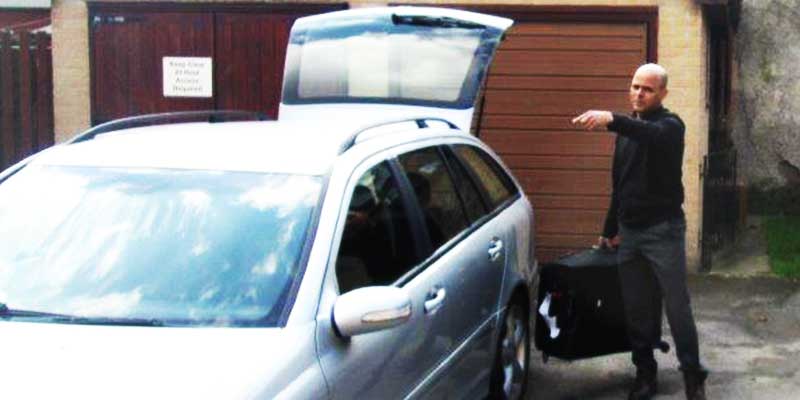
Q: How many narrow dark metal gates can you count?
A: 1